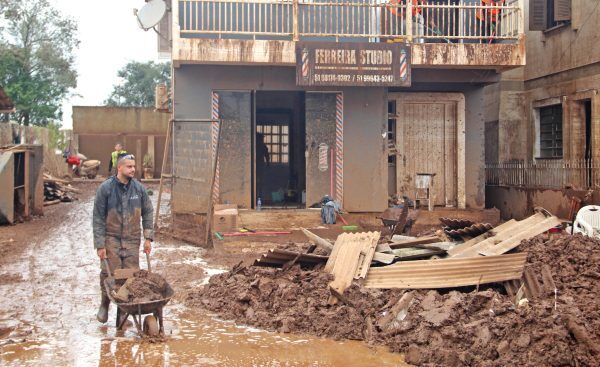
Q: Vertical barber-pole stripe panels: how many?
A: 2